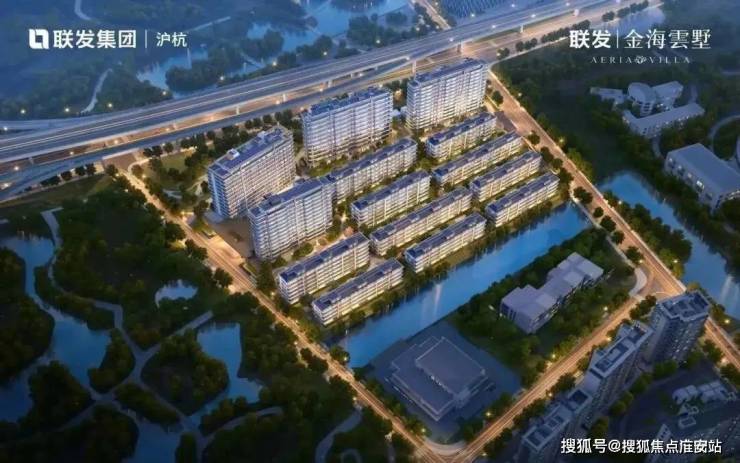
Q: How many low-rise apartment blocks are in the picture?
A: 10